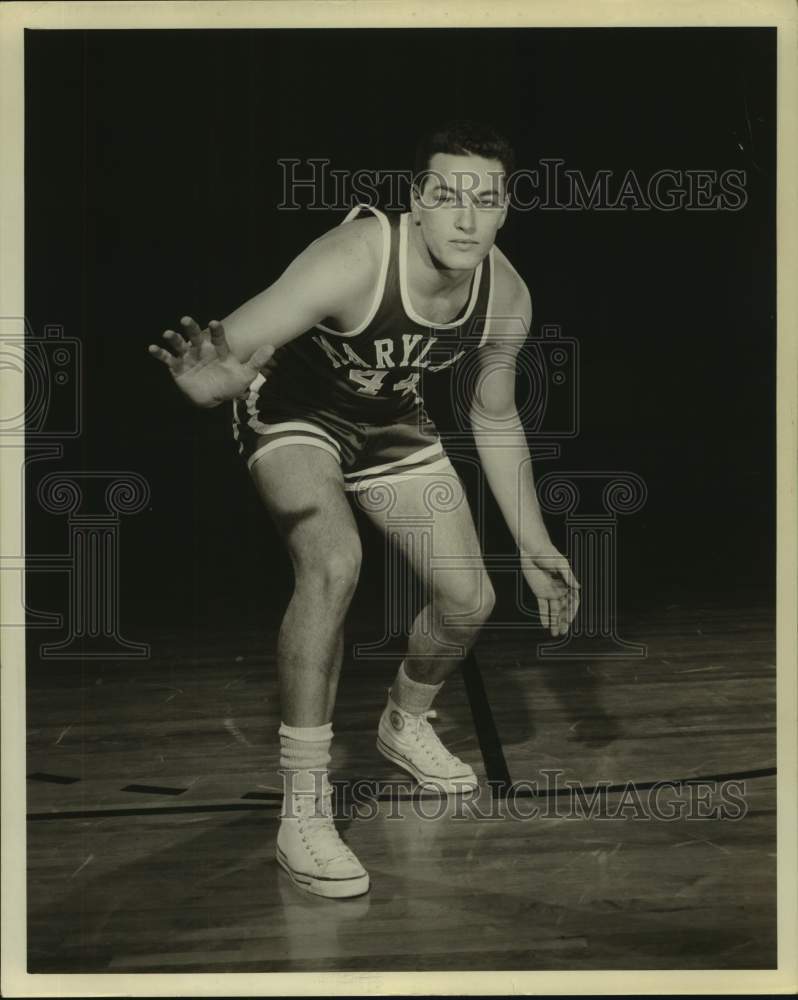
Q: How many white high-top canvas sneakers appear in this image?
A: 2